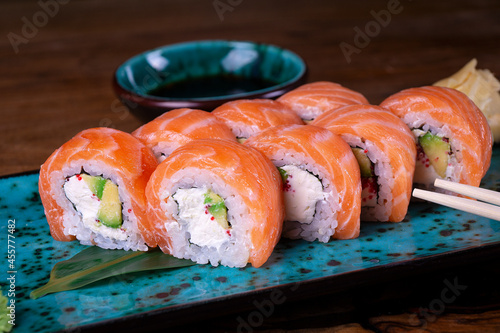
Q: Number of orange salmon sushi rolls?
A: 8